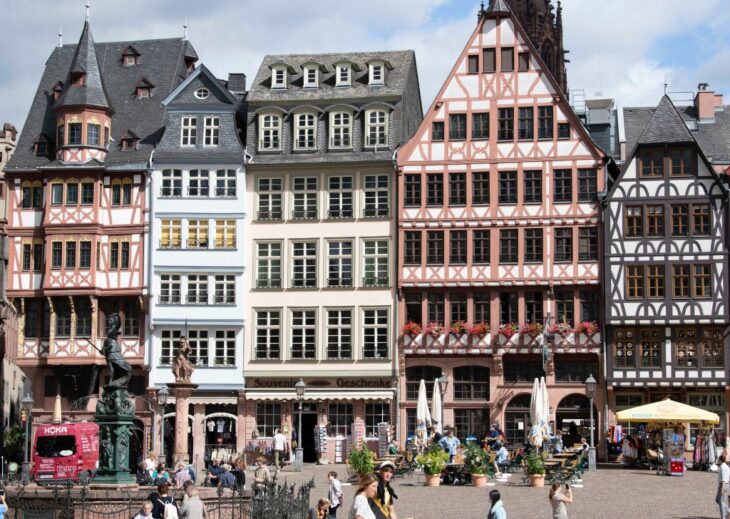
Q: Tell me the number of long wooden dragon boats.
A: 0